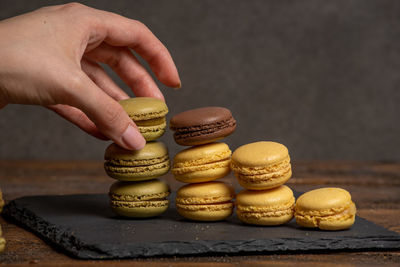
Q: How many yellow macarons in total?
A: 5